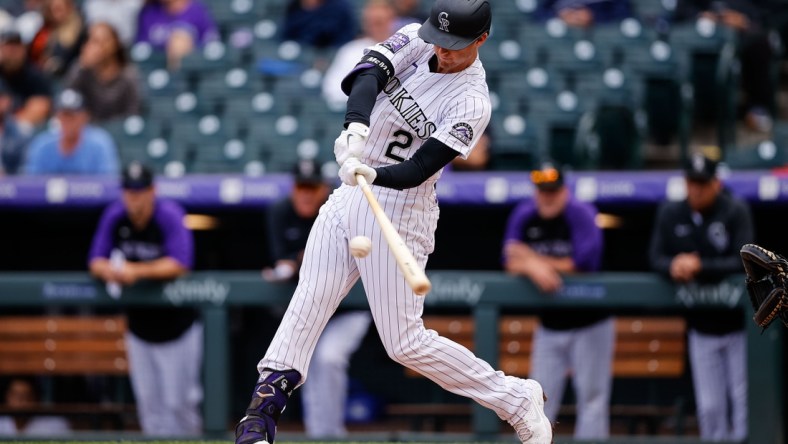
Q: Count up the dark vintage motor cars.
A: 0